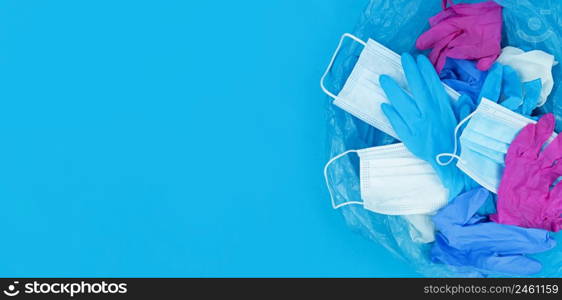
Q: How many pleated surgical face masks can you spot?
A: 3